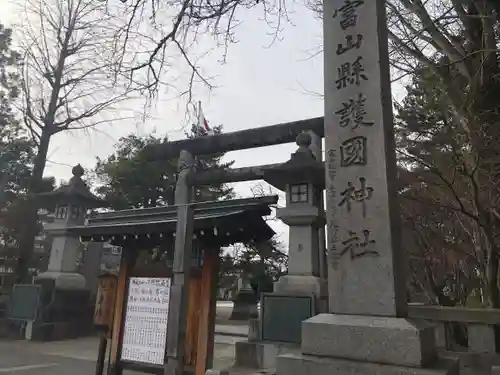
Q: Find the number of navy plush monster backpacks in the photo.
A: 0